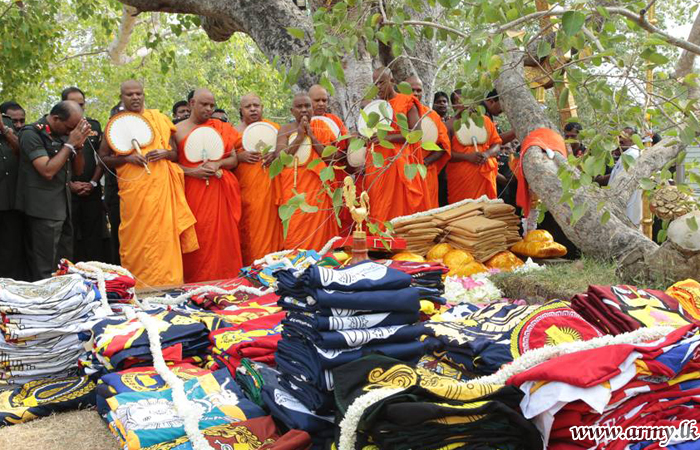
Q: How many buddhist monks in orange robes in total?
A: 8